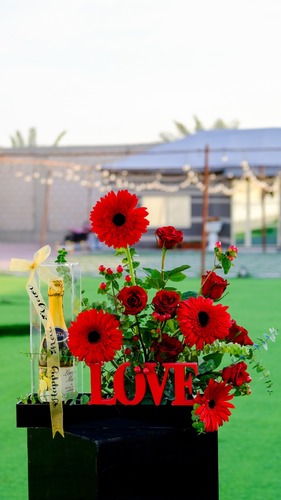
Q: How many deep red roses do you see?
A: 7